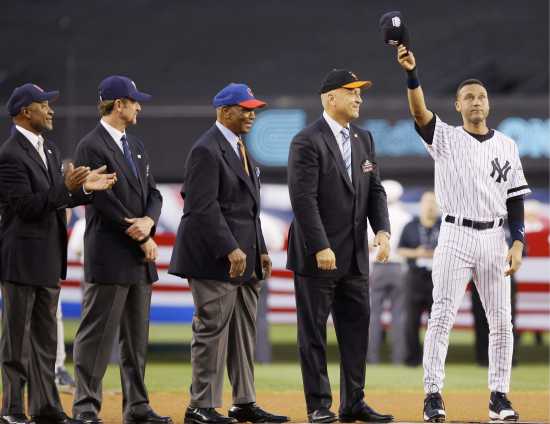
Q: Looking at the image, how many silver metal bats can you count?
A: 0